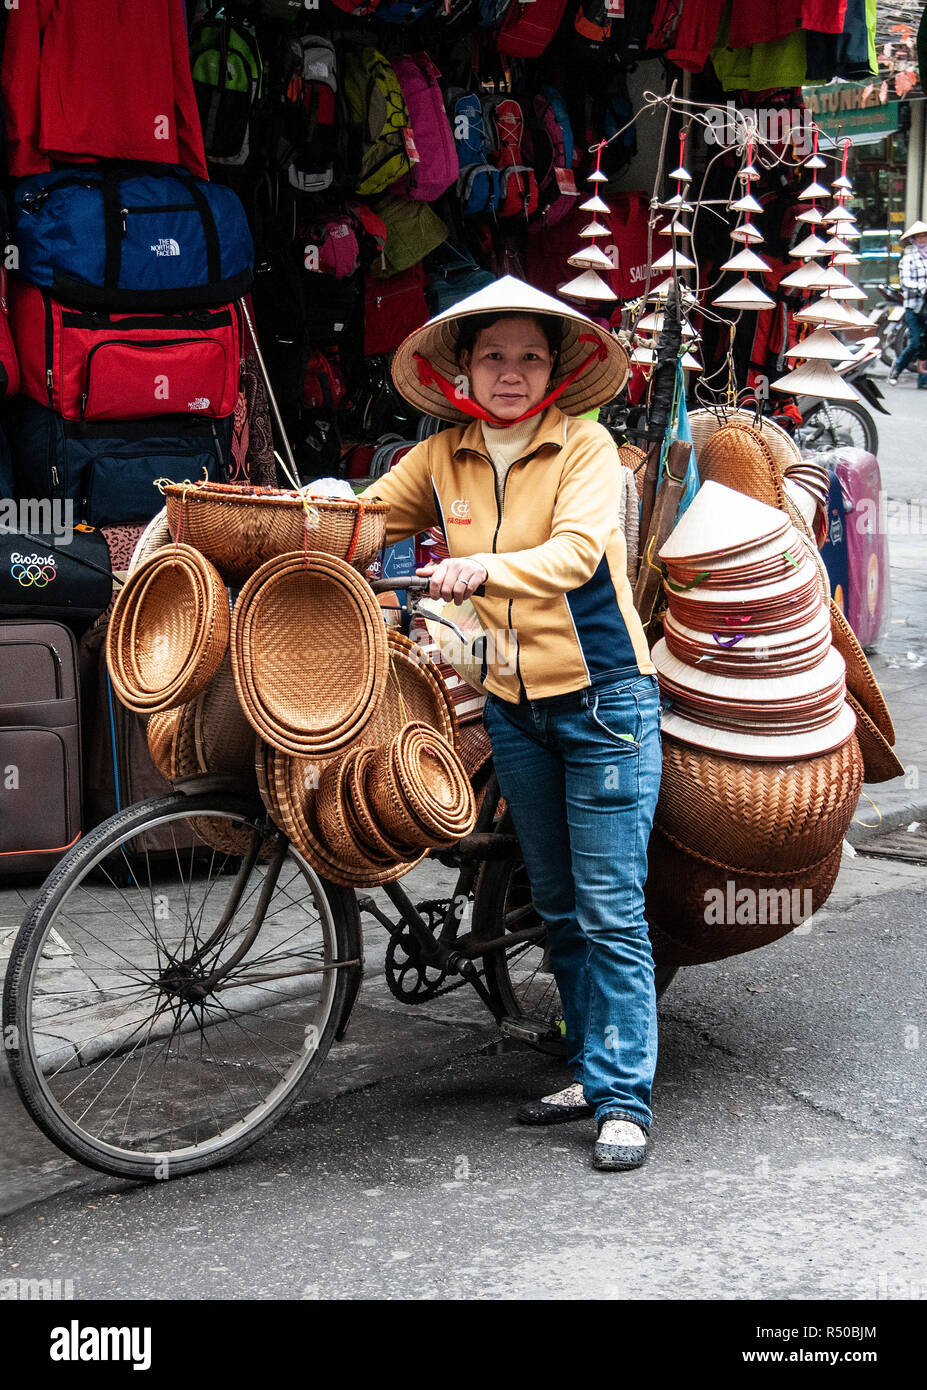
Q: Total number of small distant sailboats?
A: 0